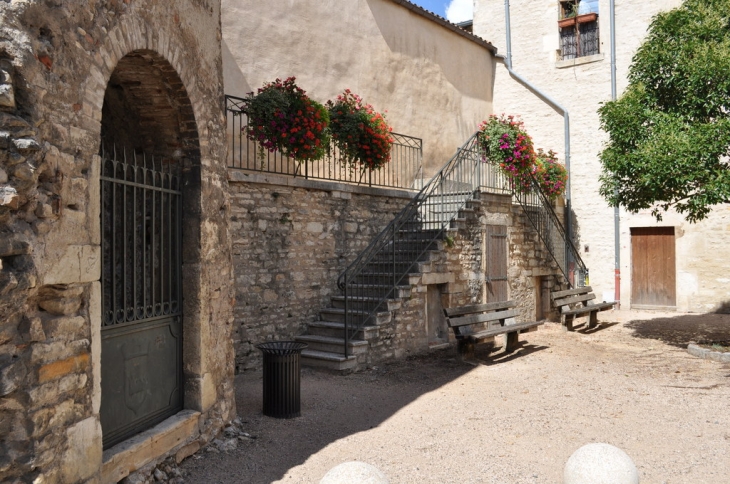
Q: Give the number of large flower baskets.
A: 4